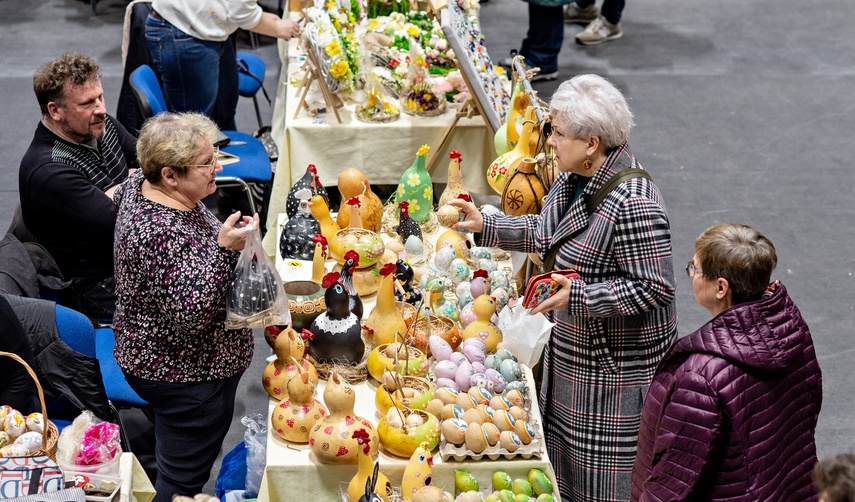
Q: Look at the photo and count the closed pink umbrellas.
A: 0